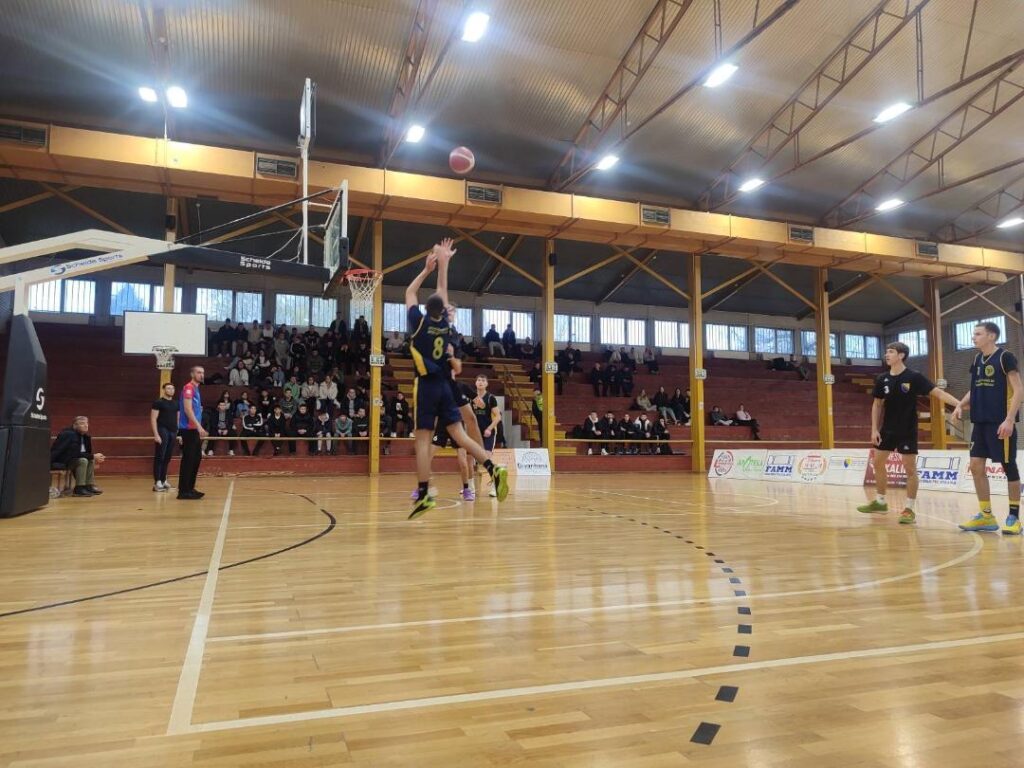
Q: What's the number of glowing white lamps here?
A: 10